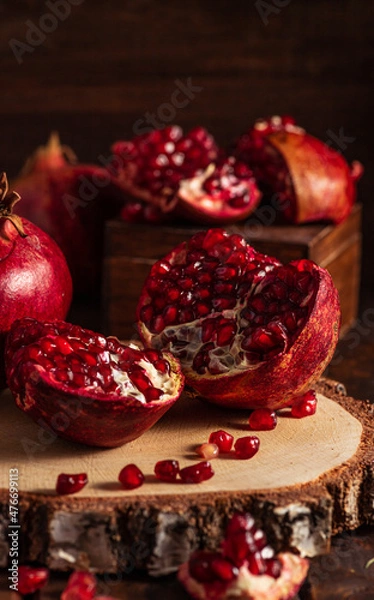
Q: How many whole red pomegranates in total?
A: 2